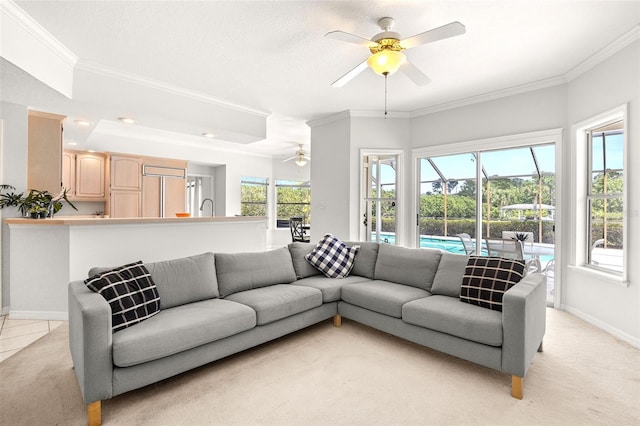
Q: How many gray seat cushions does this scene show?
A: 5